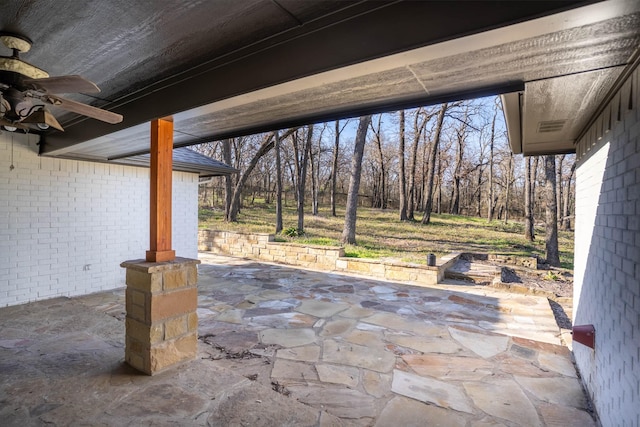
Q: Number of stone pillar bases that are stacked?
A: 1